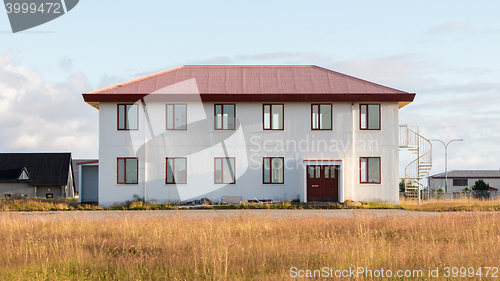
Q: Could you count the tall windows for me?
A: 11